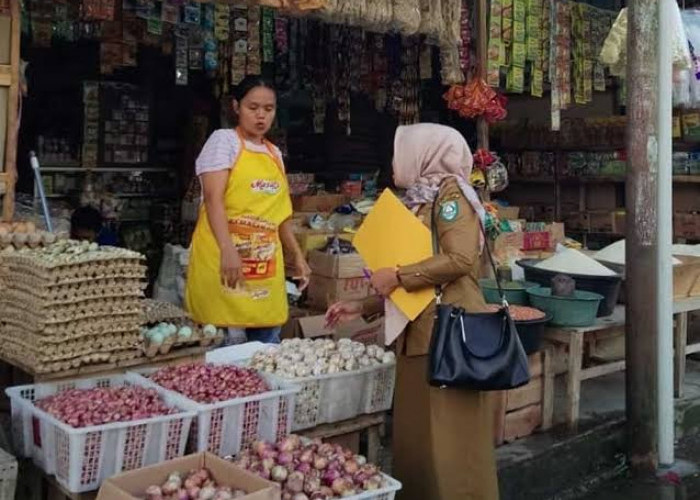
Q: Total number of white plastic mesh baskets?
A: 4